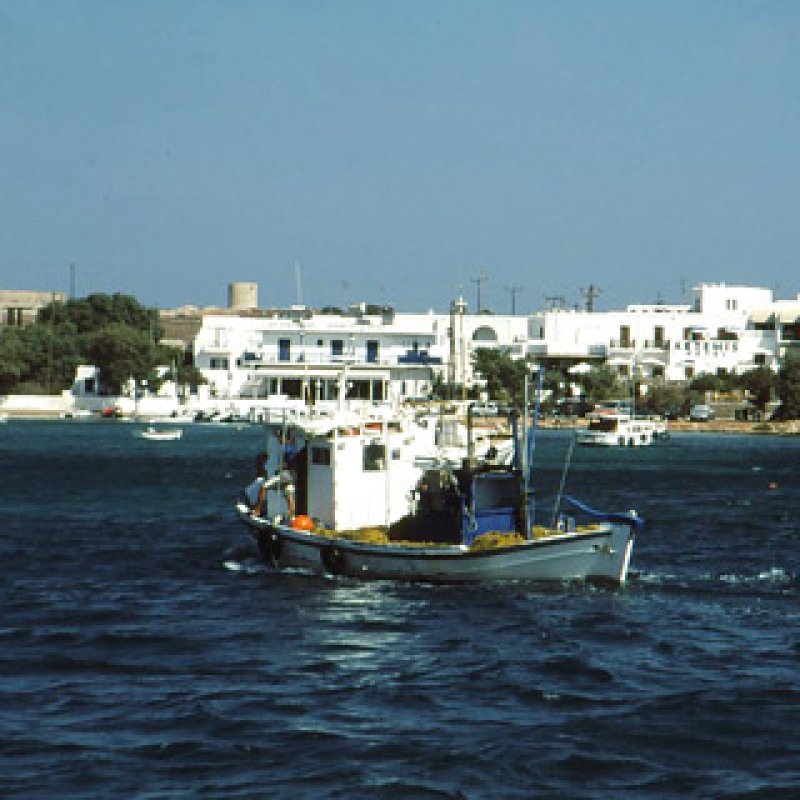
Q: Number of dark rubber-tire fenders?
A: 2